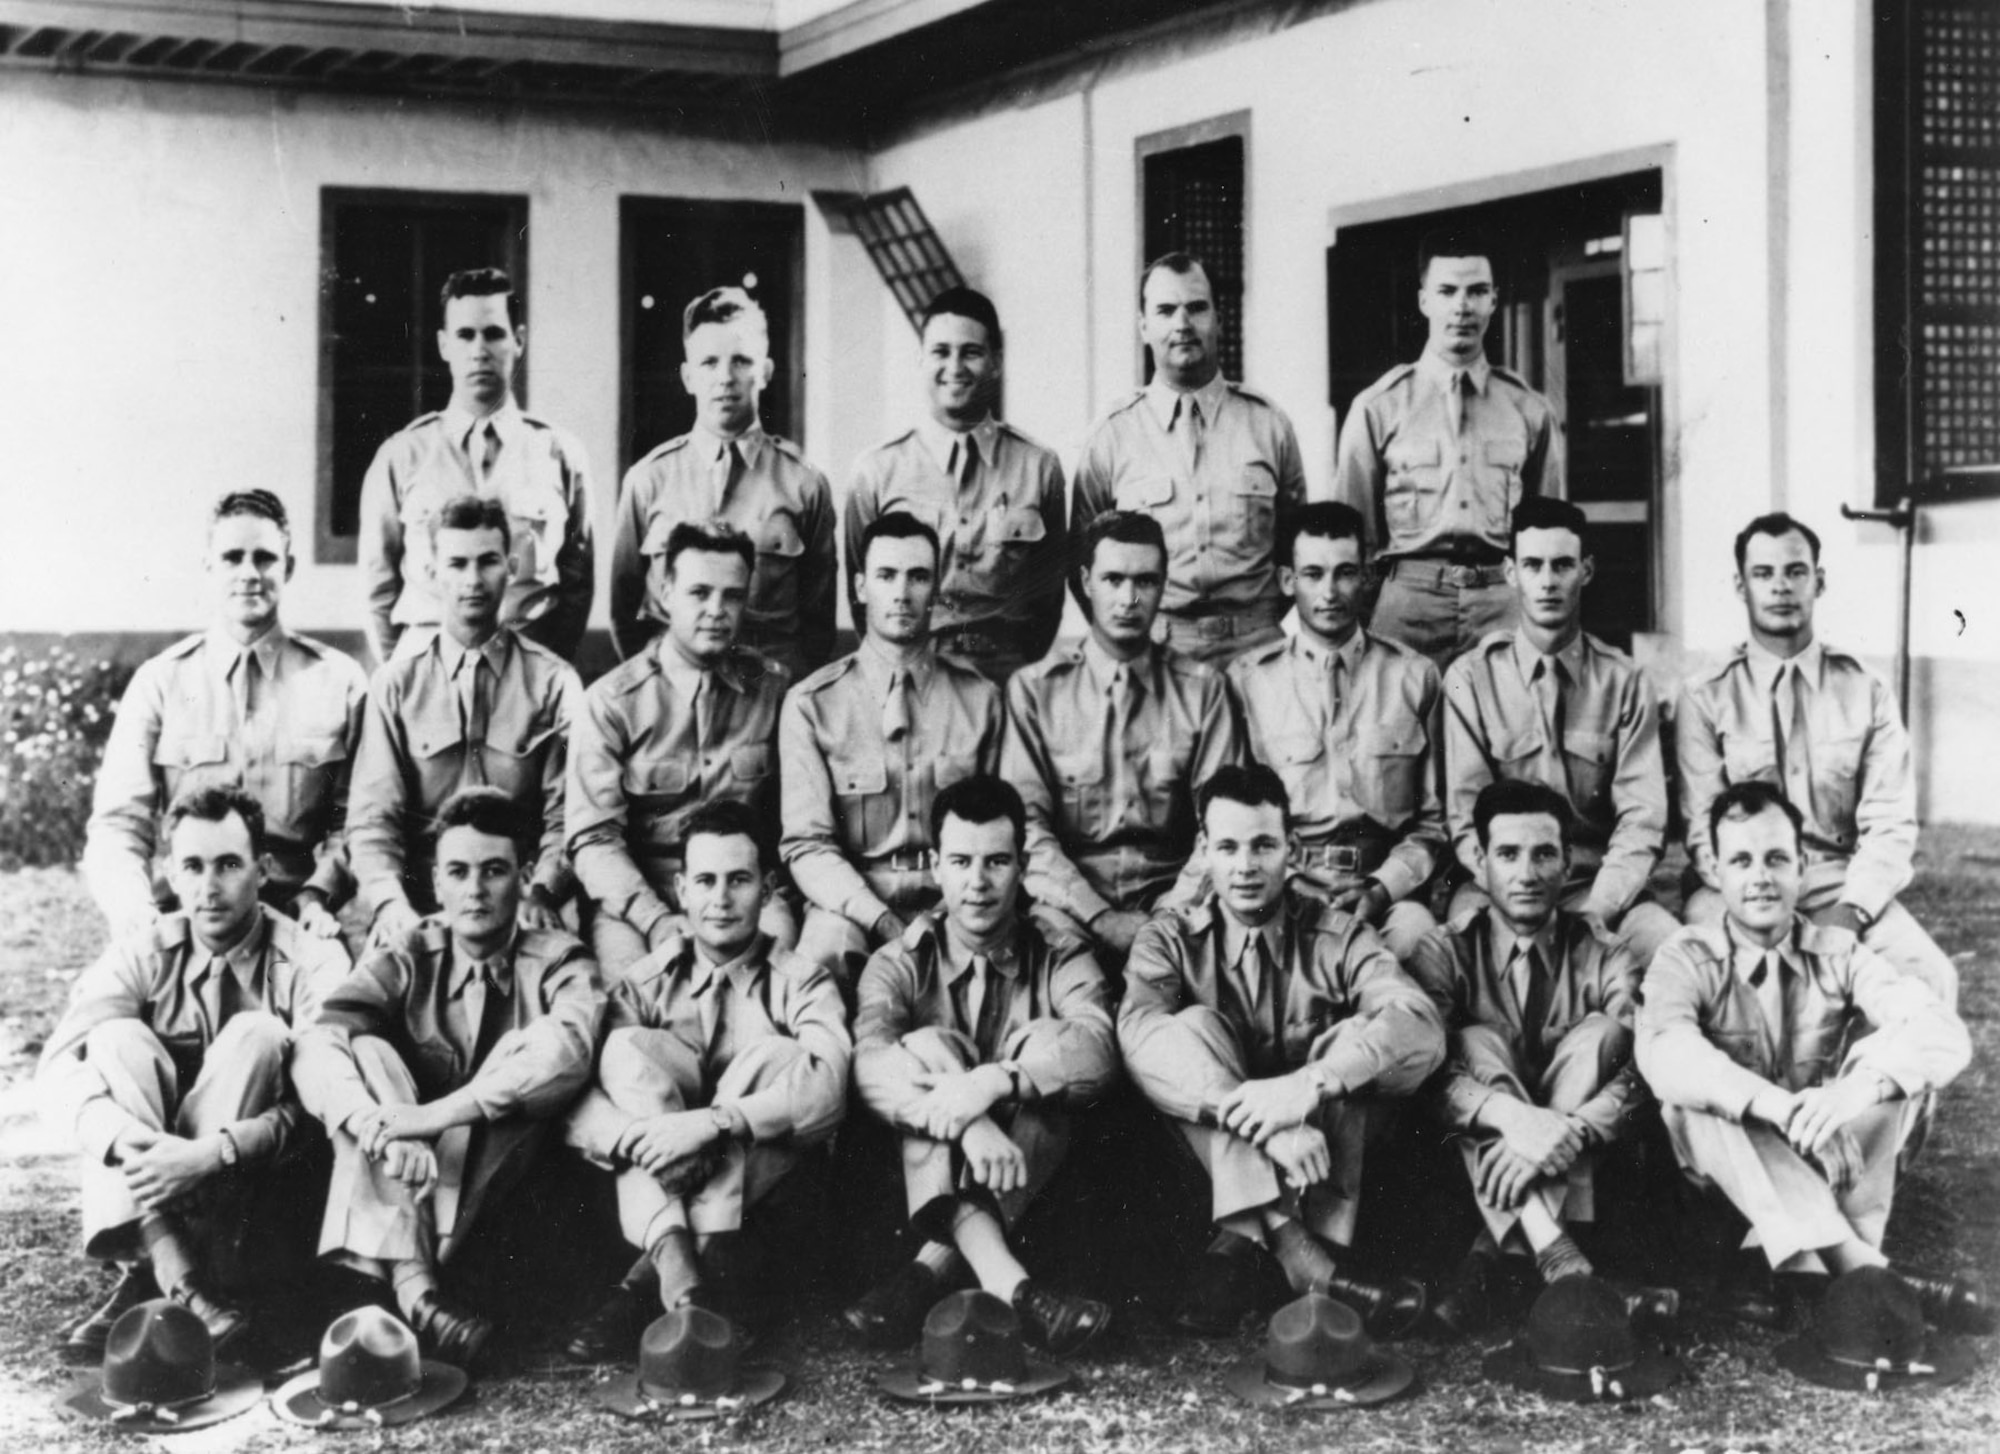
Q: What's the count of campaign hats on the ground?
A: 7